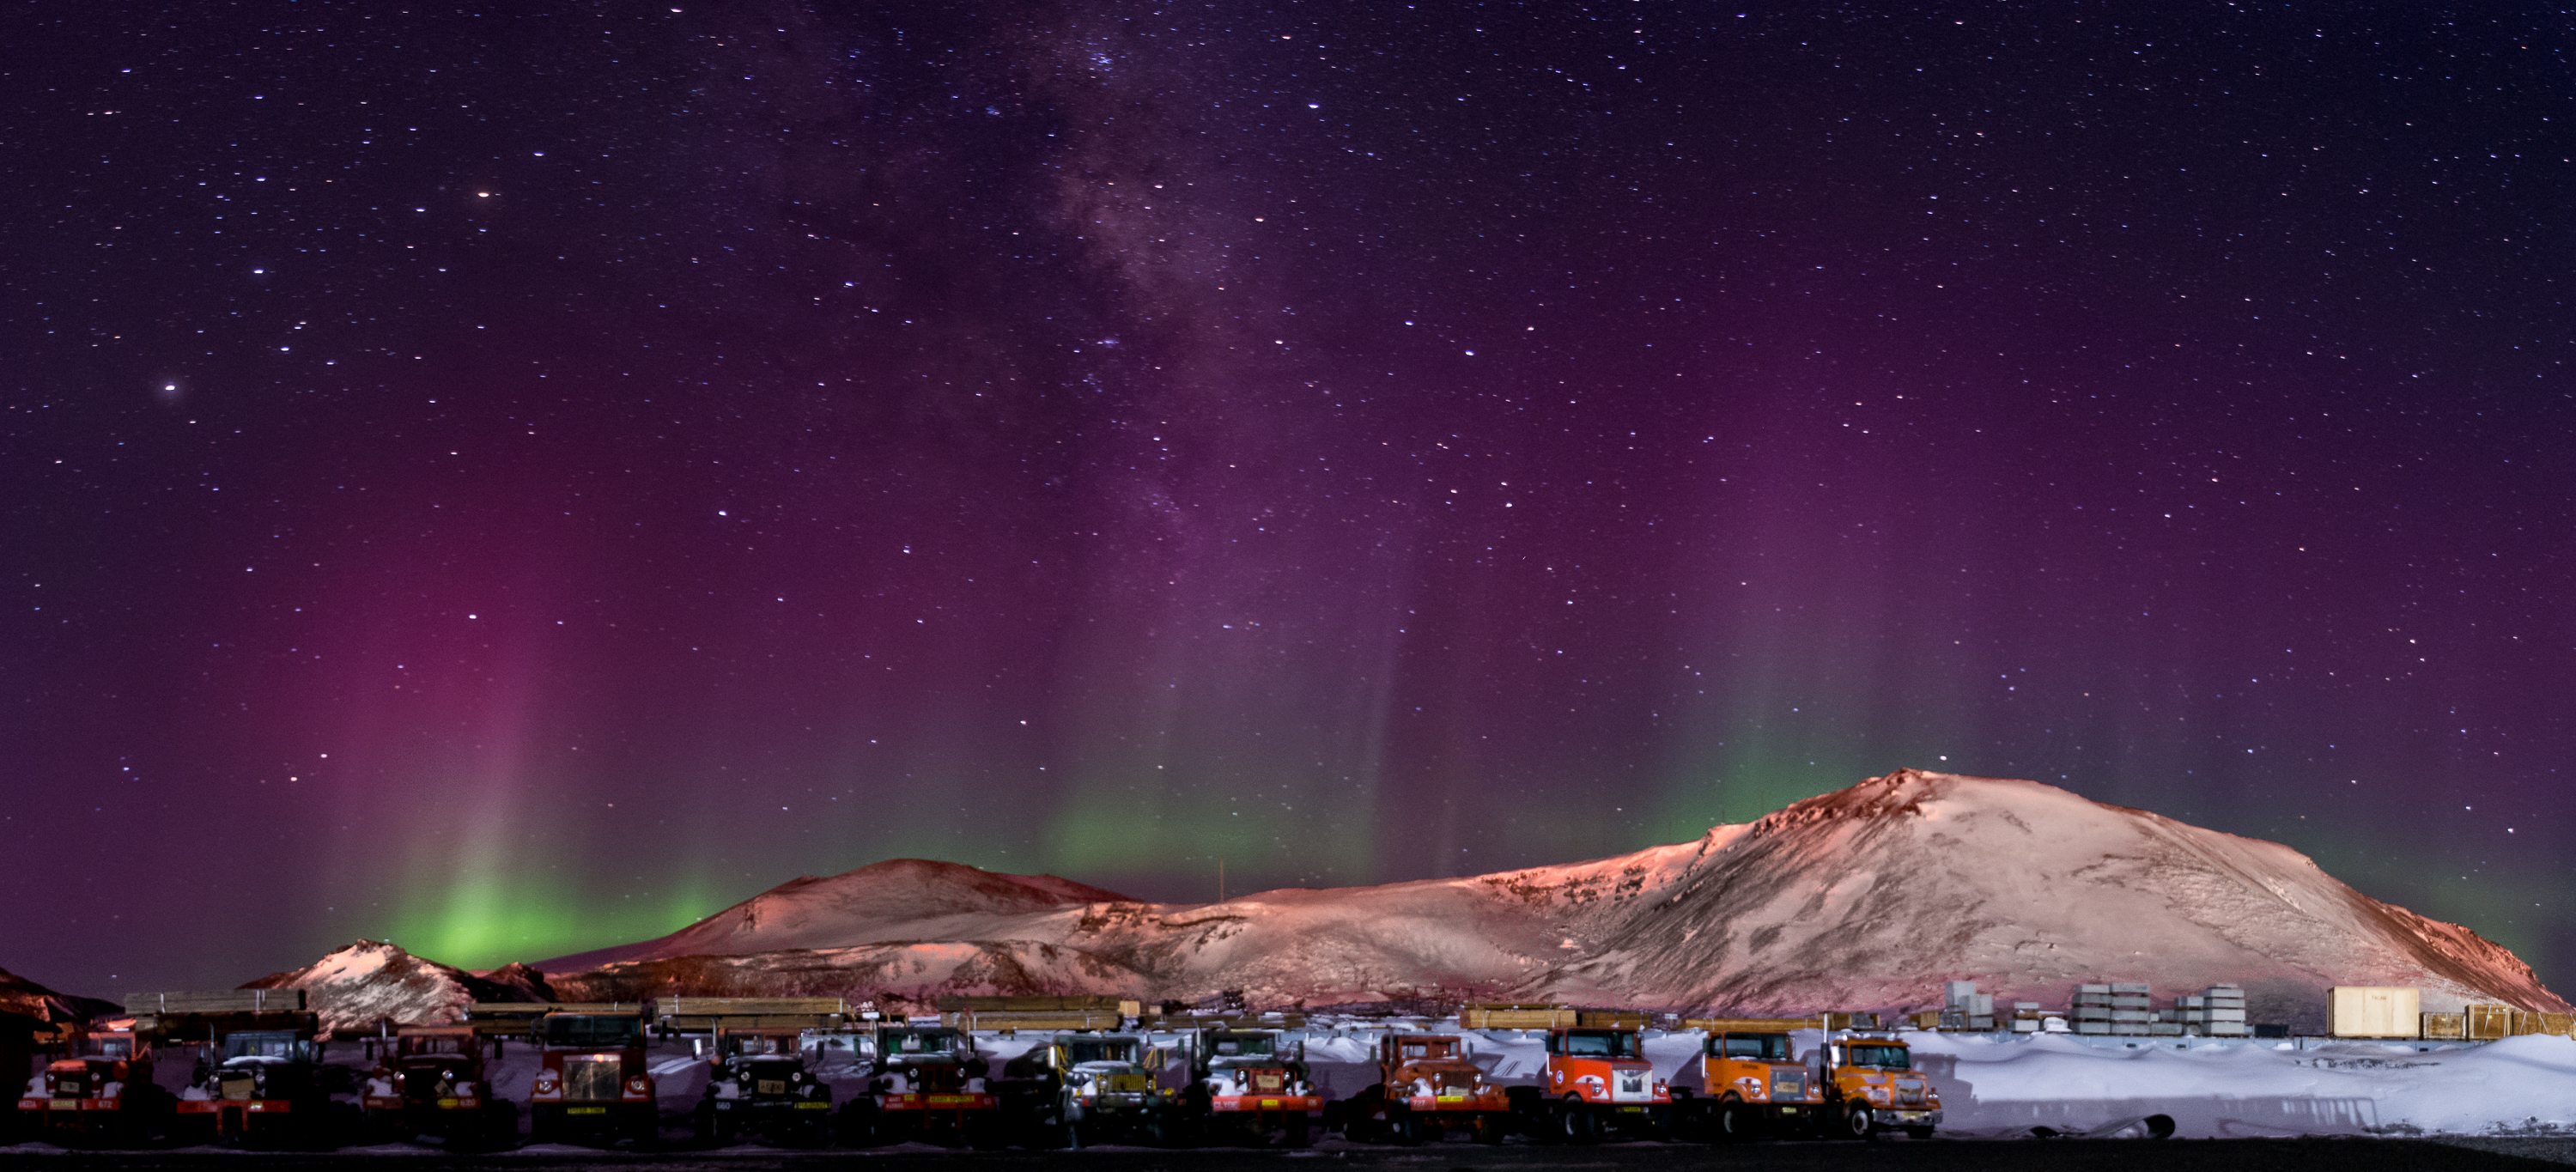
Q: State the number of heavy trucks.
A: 12